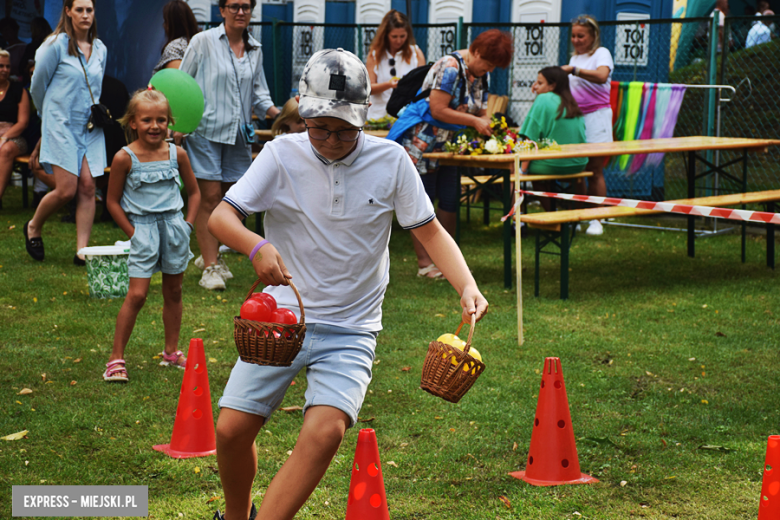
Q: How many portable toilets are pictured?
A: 7